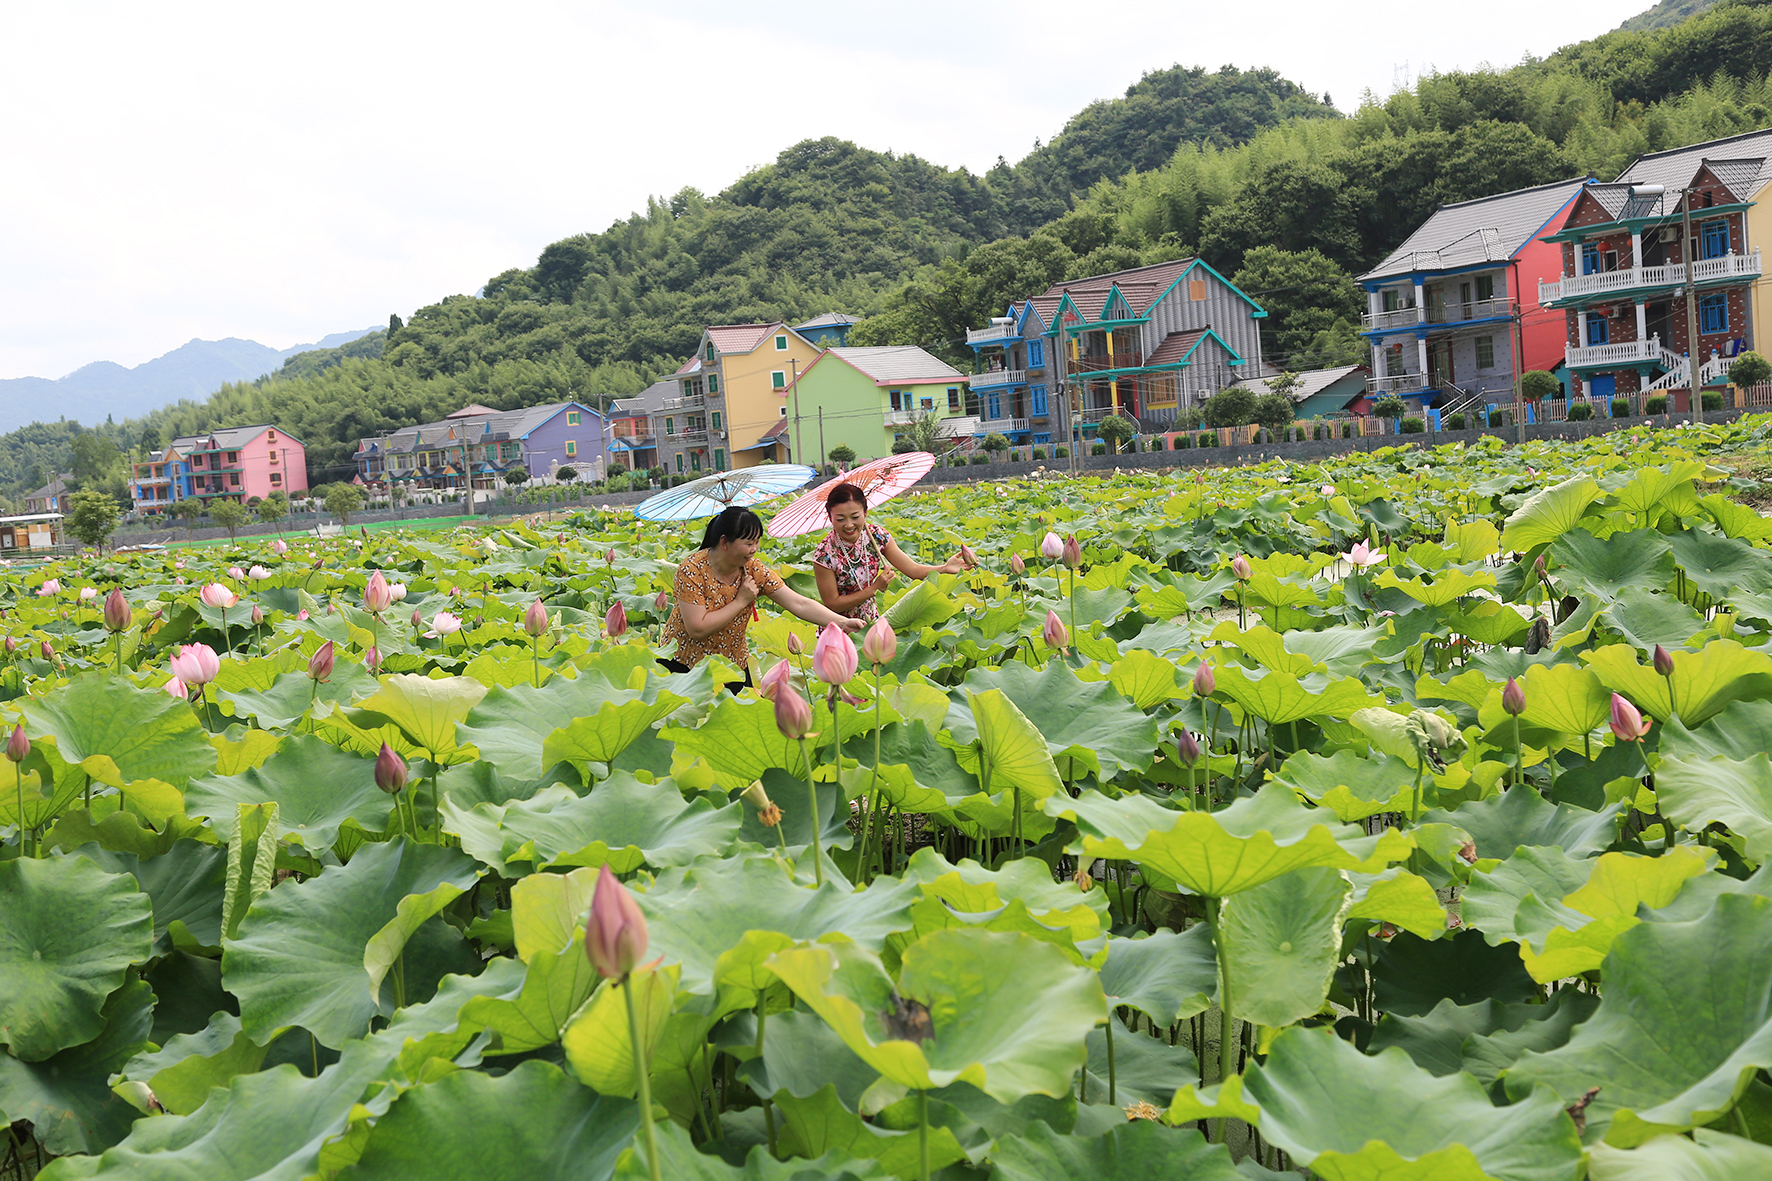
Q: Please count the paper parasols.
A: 2